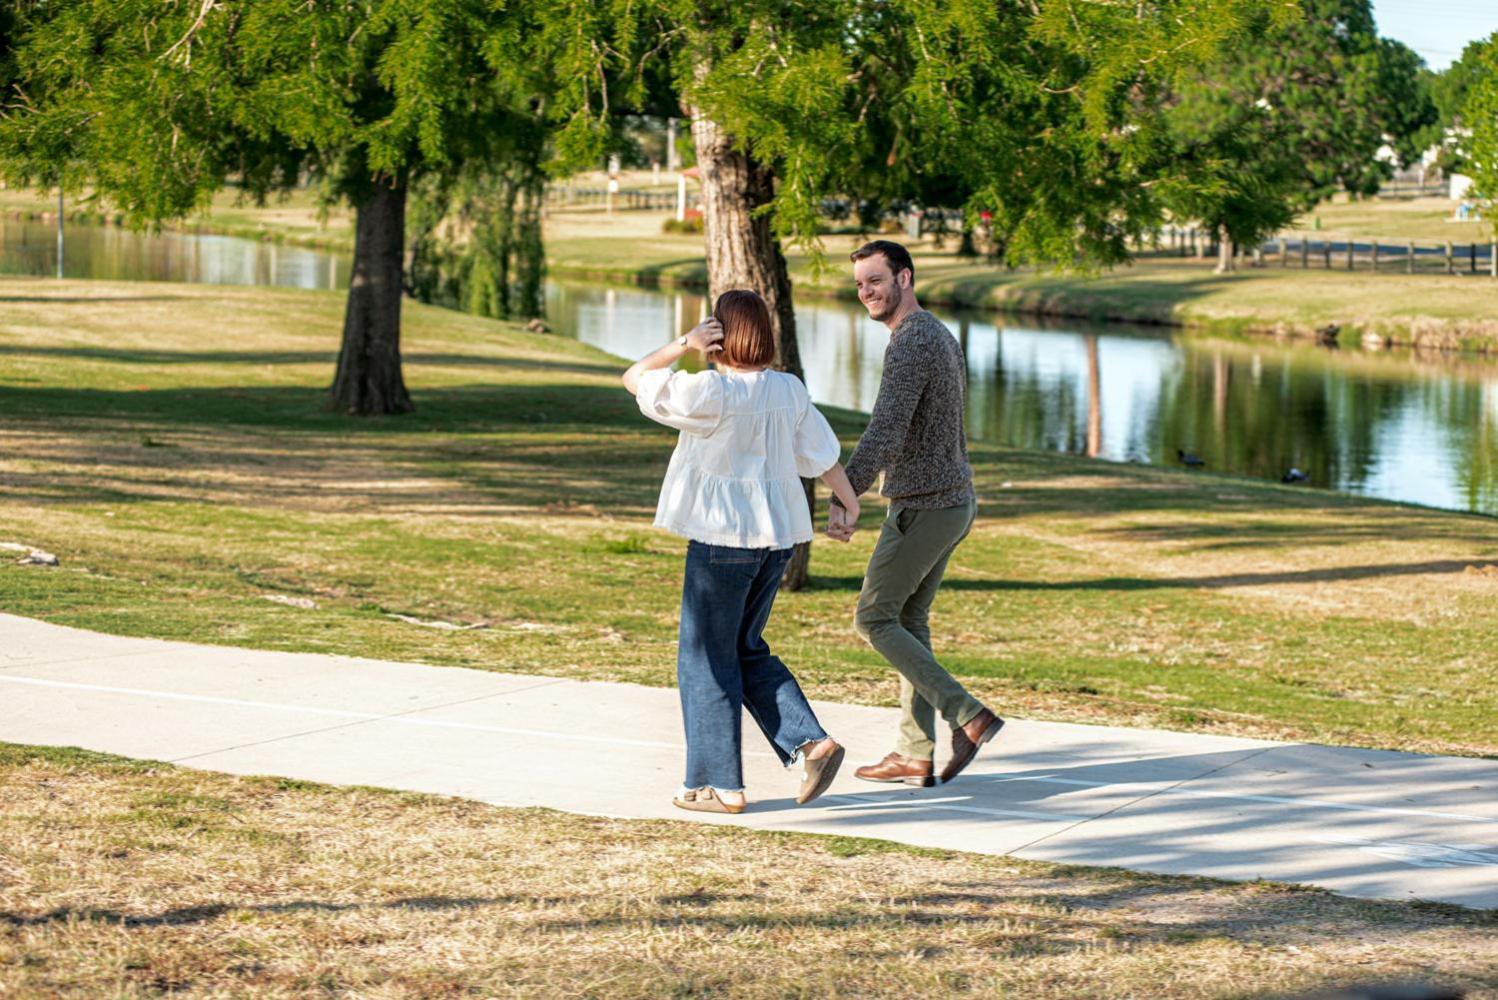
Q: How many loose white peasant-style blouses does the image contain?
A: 1